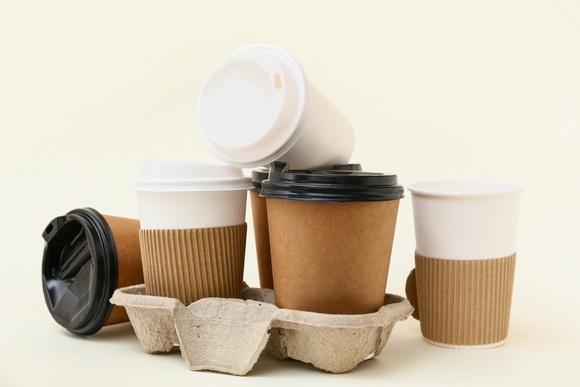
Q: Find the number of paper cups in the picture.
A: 6